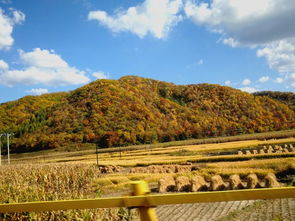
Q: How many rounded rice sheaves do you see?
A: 7